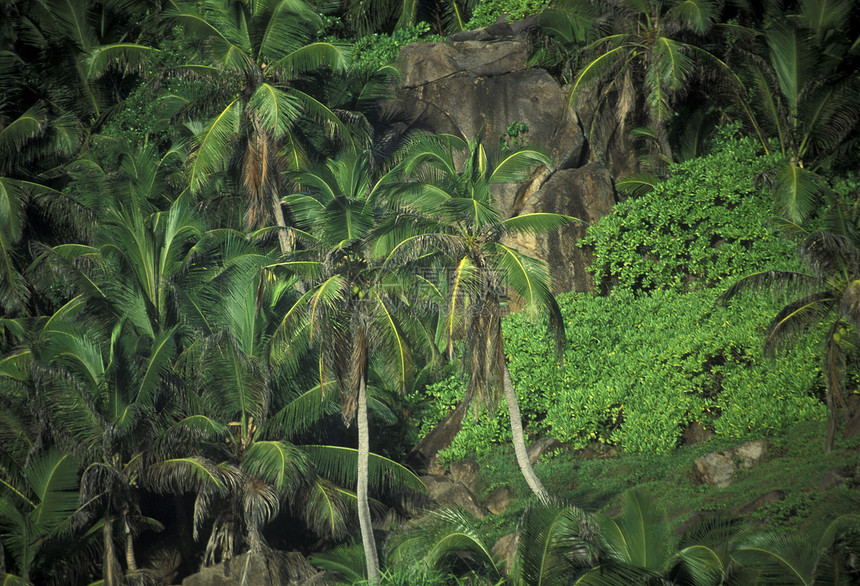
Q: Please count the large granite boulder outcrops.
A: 1